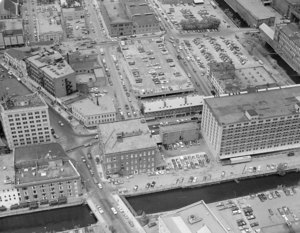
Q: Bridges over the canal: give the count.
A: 1